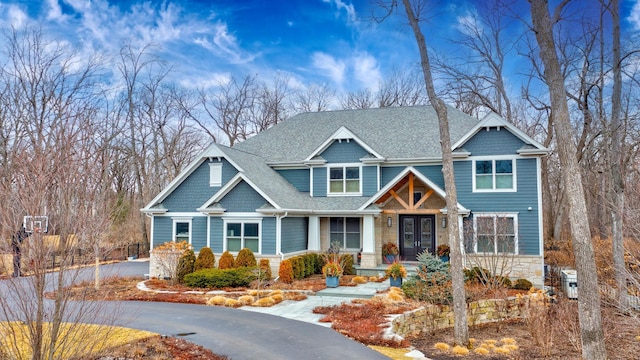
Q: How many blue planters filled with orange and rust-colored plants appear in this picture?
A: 4